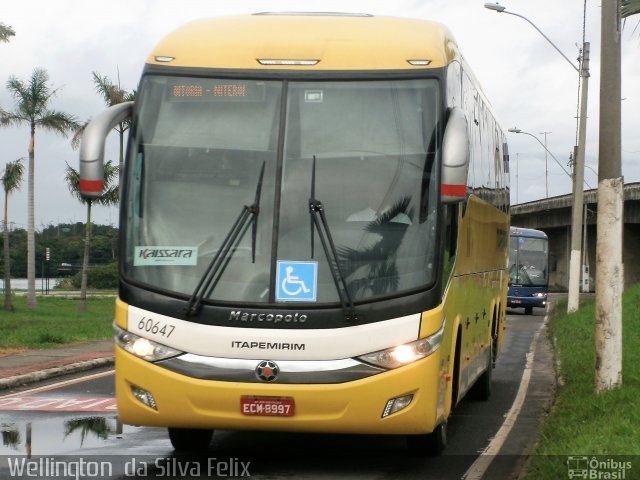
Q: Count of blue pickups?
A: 0